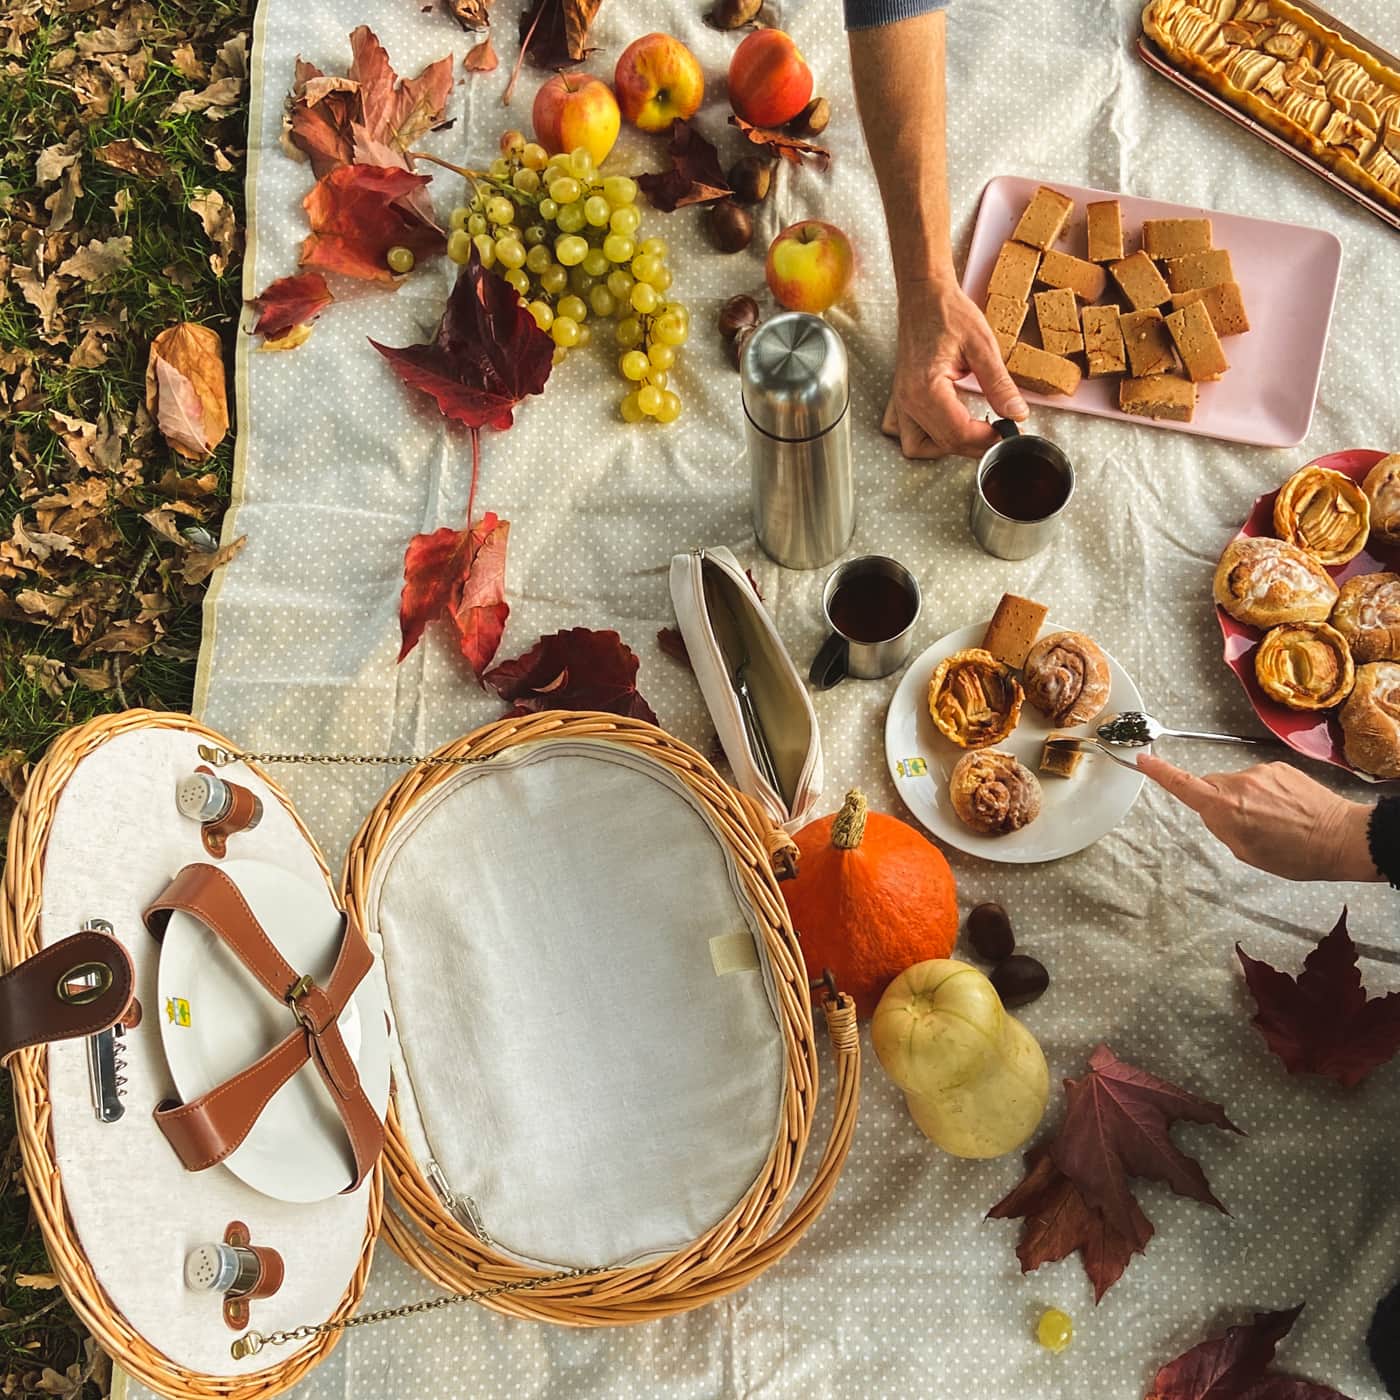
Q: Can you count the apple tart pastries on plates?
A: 3